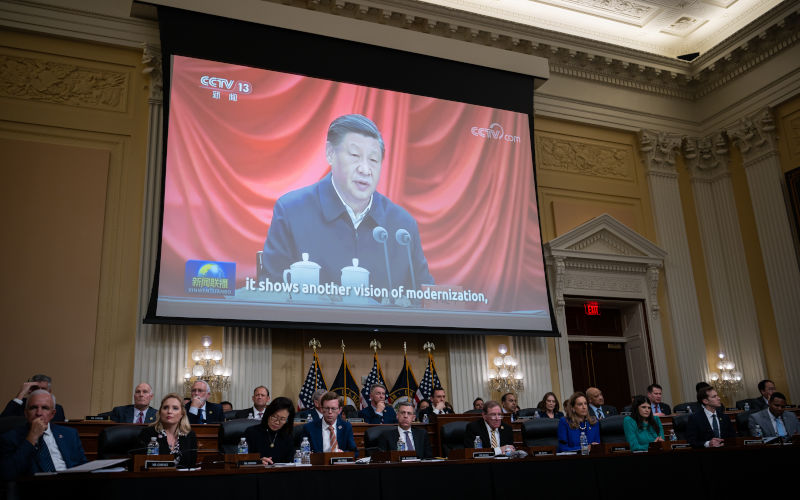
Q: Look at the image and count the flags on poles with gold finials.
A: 5